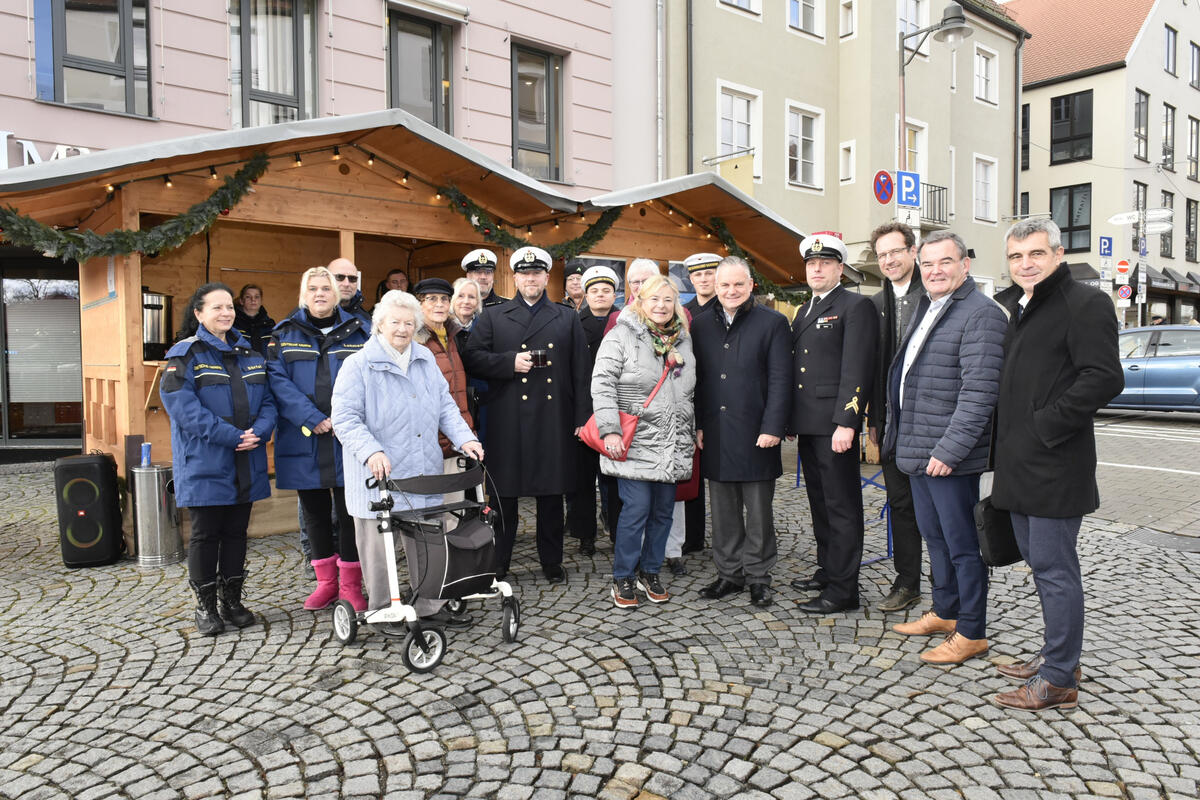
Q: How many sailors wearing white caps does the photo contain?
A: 5